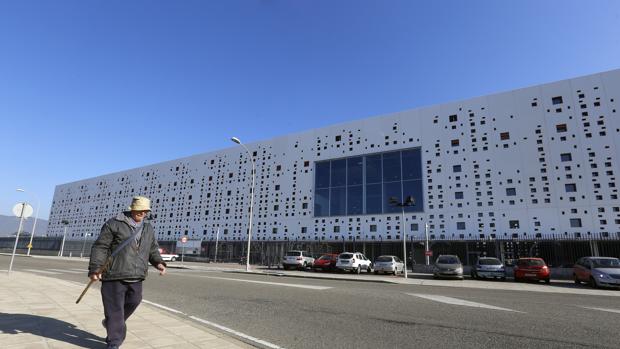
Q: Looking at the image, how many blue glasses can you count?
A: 12